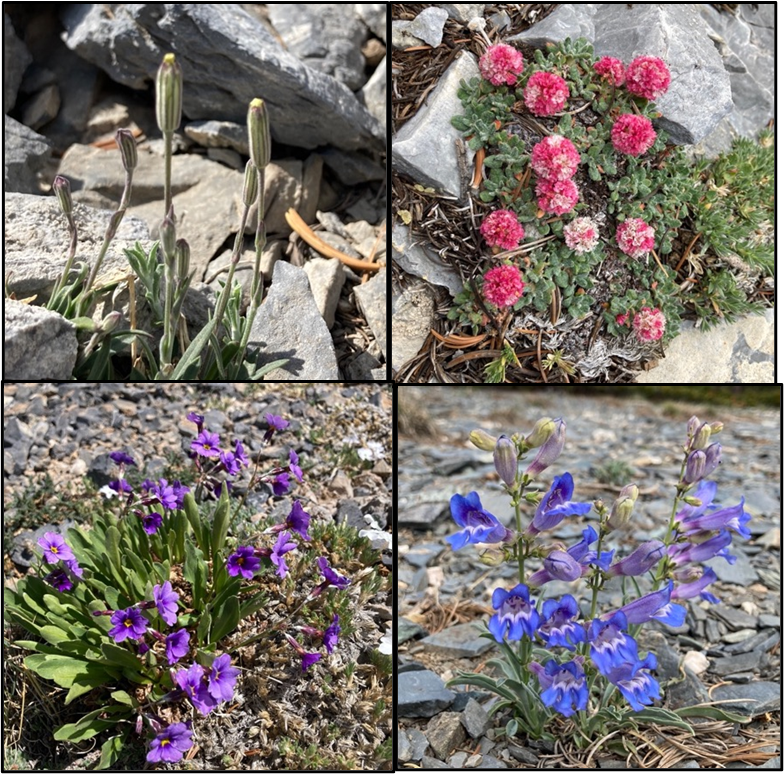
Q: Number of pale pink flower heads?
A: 1